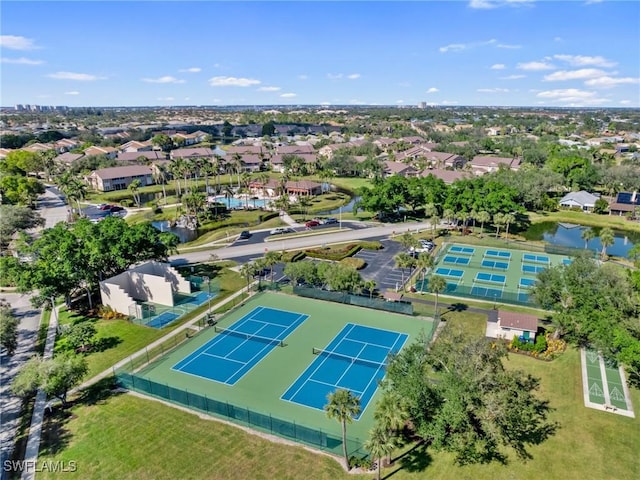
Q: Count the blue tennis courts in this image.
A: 2